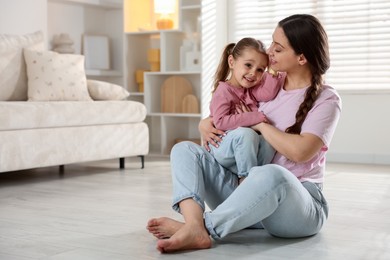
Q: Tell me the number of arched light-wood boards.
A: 2